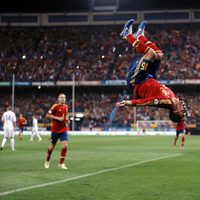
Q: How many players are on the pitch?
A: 6